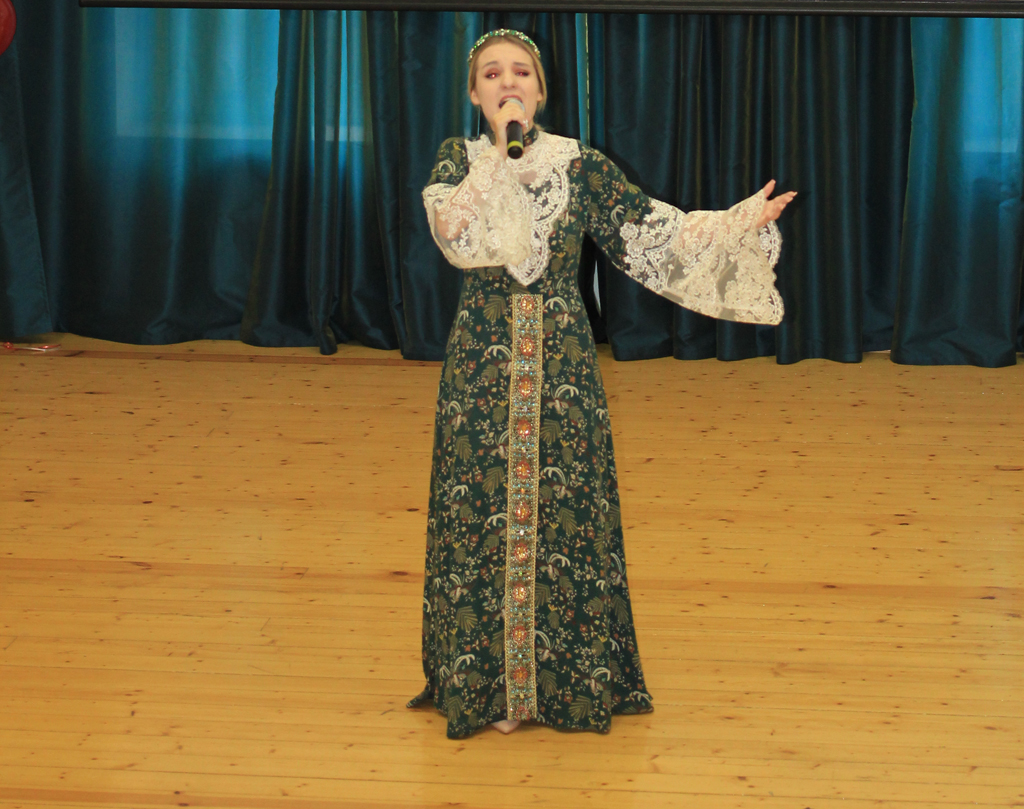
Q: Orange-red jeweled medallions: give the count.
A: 11